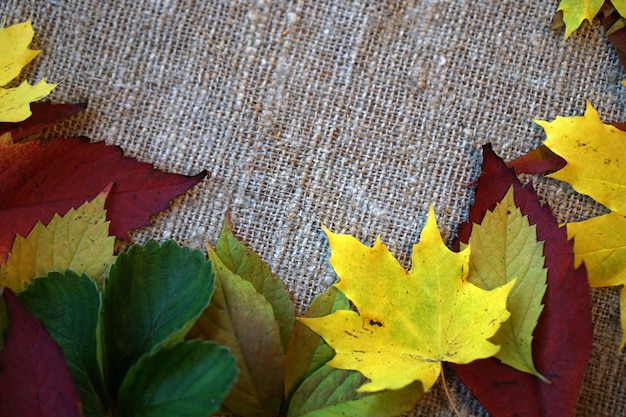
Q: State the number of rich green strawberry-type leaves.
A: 3